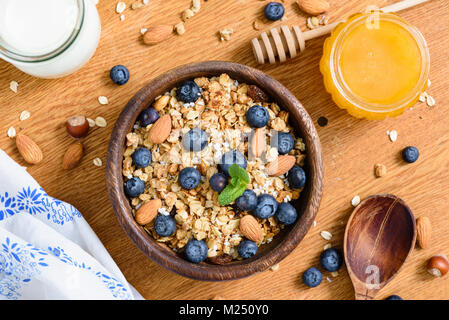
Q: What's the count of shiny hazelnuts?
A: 2